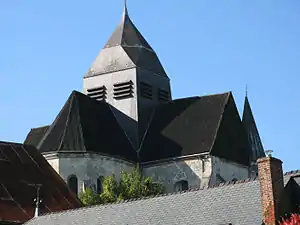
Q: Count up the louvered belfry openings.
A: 4